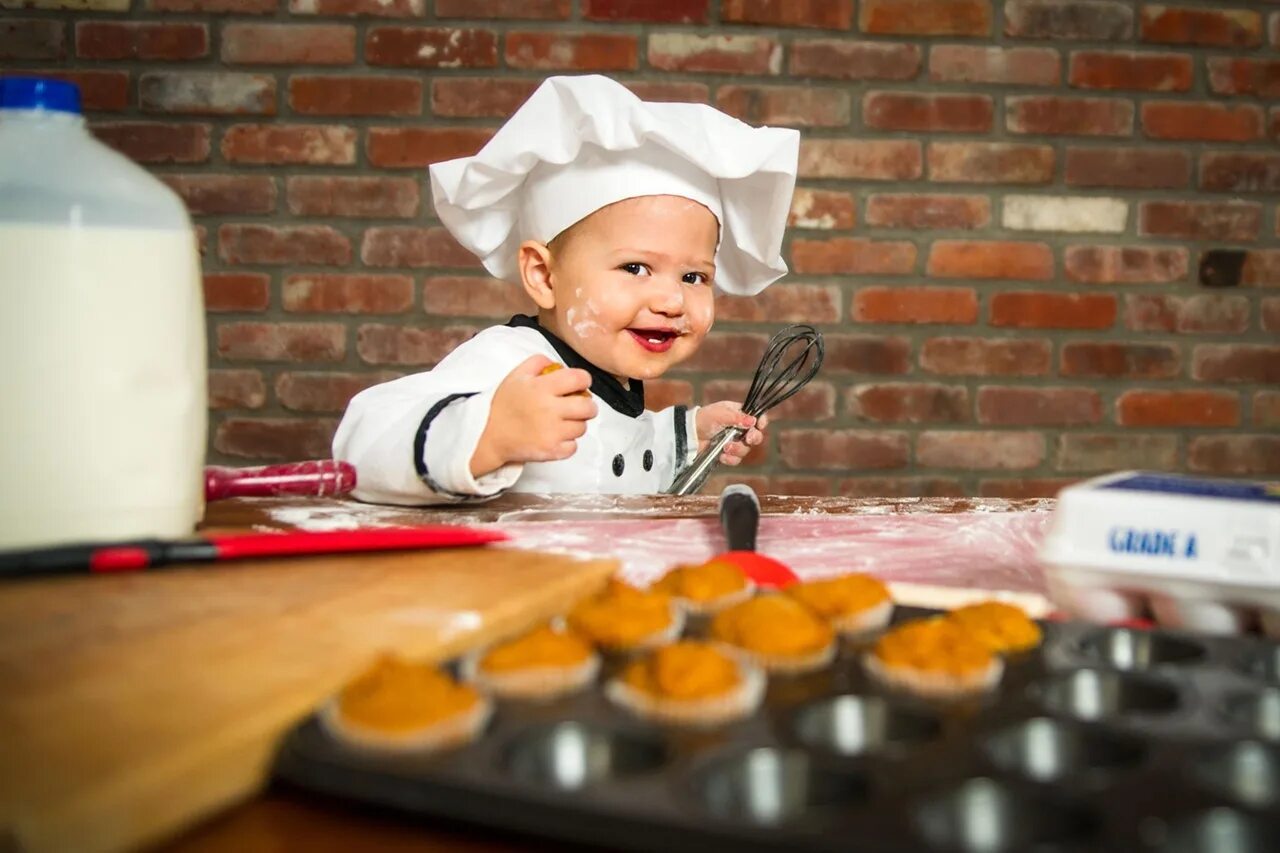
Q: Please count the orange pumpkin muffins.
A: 9